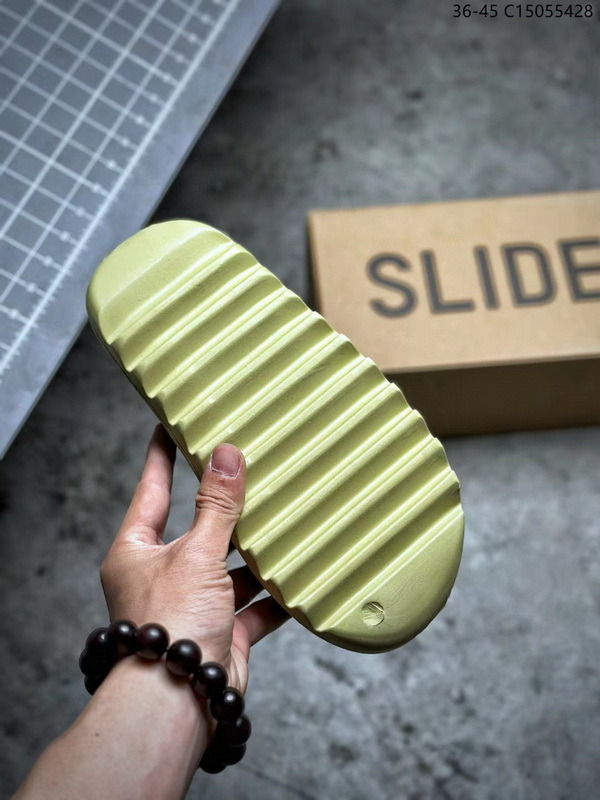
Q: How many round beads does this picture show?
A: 11